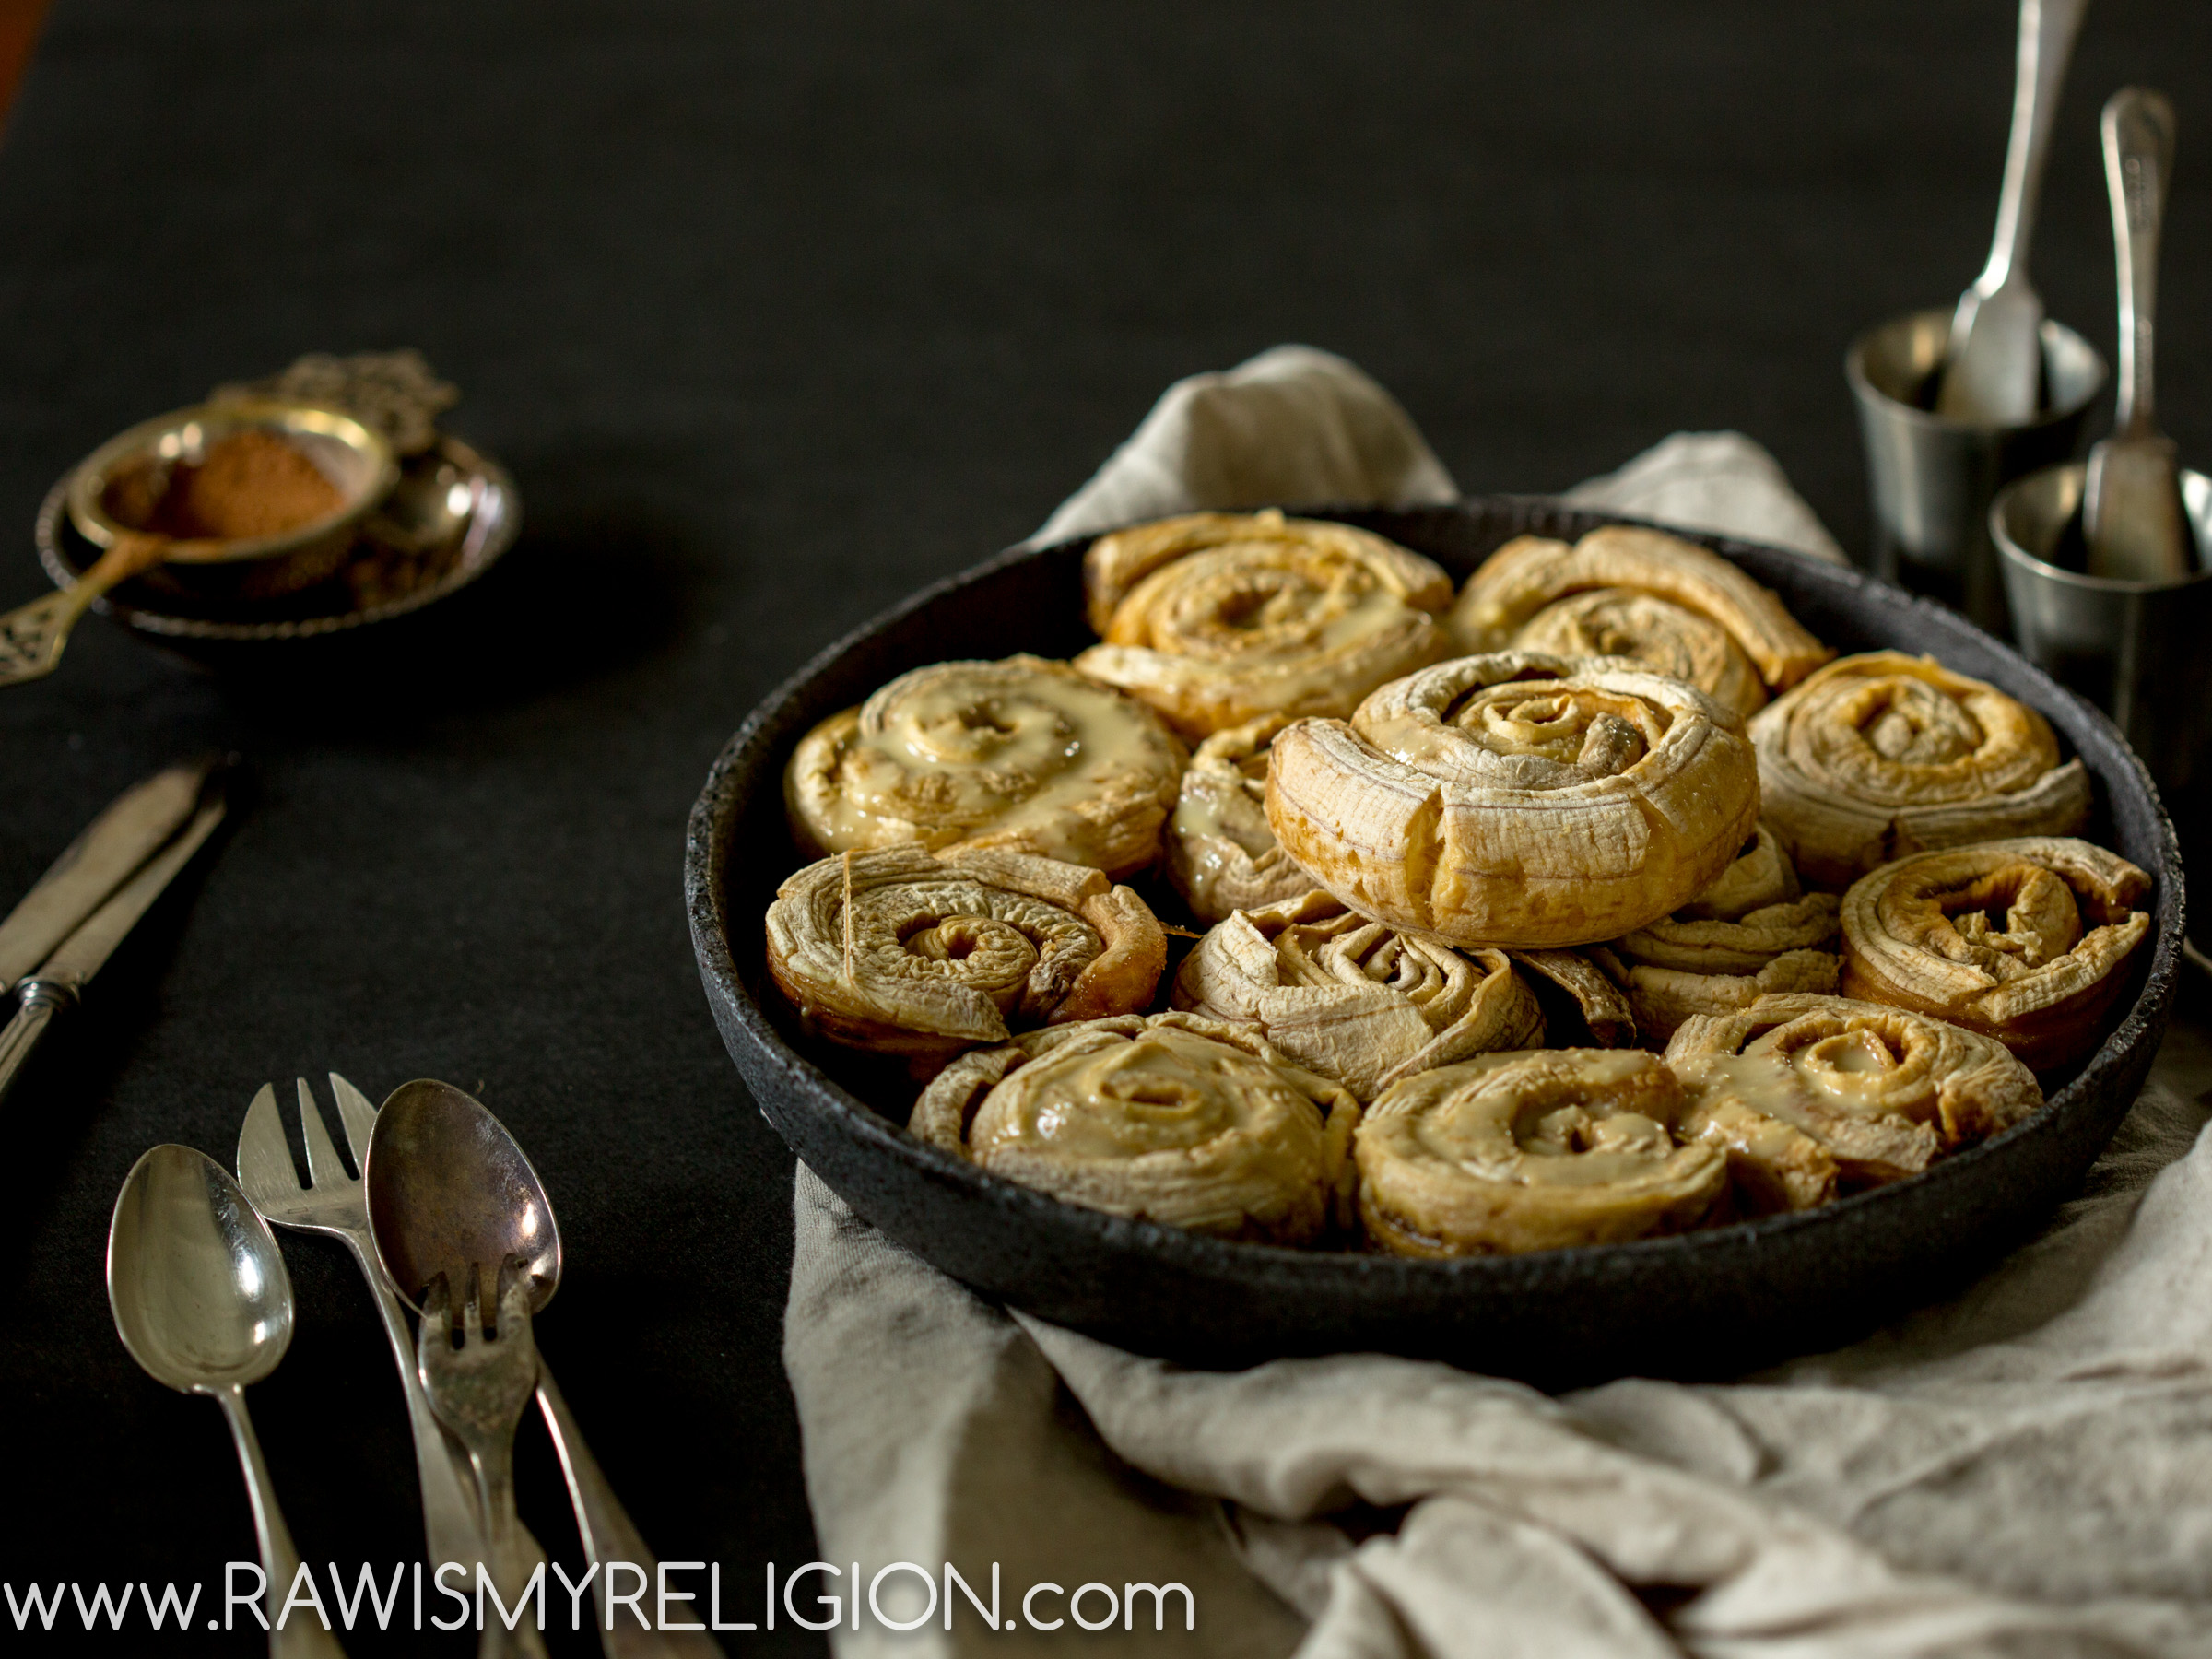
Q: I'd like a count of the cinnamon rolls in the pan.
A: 13